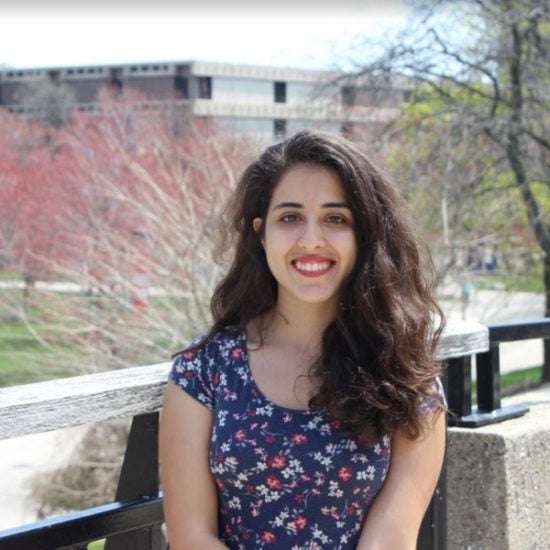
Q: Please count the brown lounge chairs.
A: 0